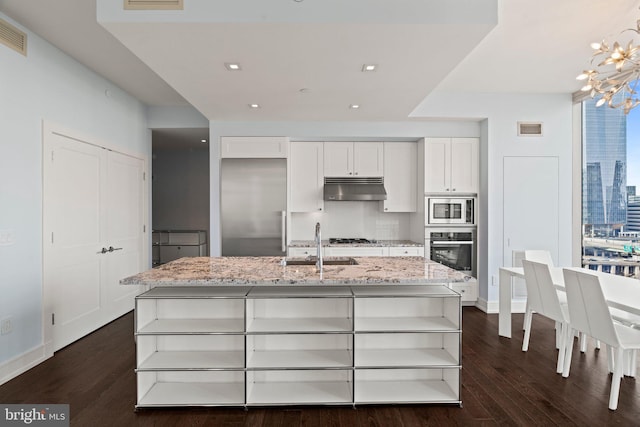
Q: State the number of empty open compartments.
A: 9